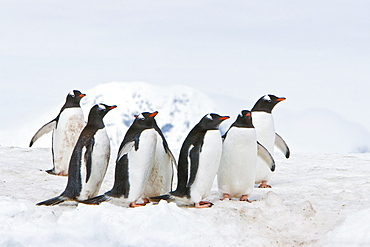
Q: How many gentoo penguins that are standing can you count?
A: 7